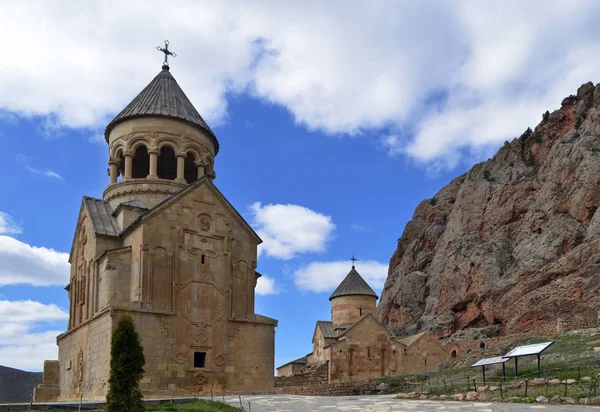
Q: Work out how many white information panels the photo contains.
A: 2